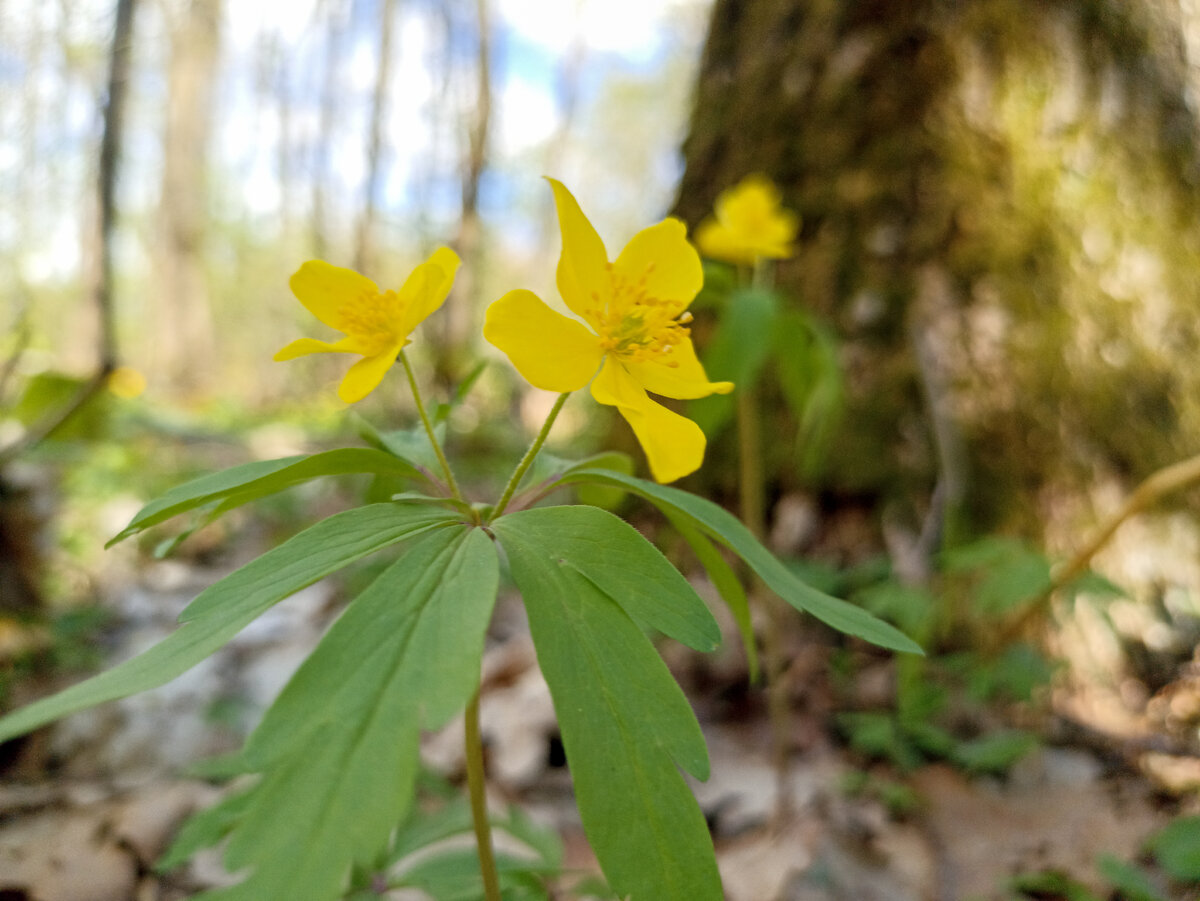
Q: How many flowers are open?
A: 3